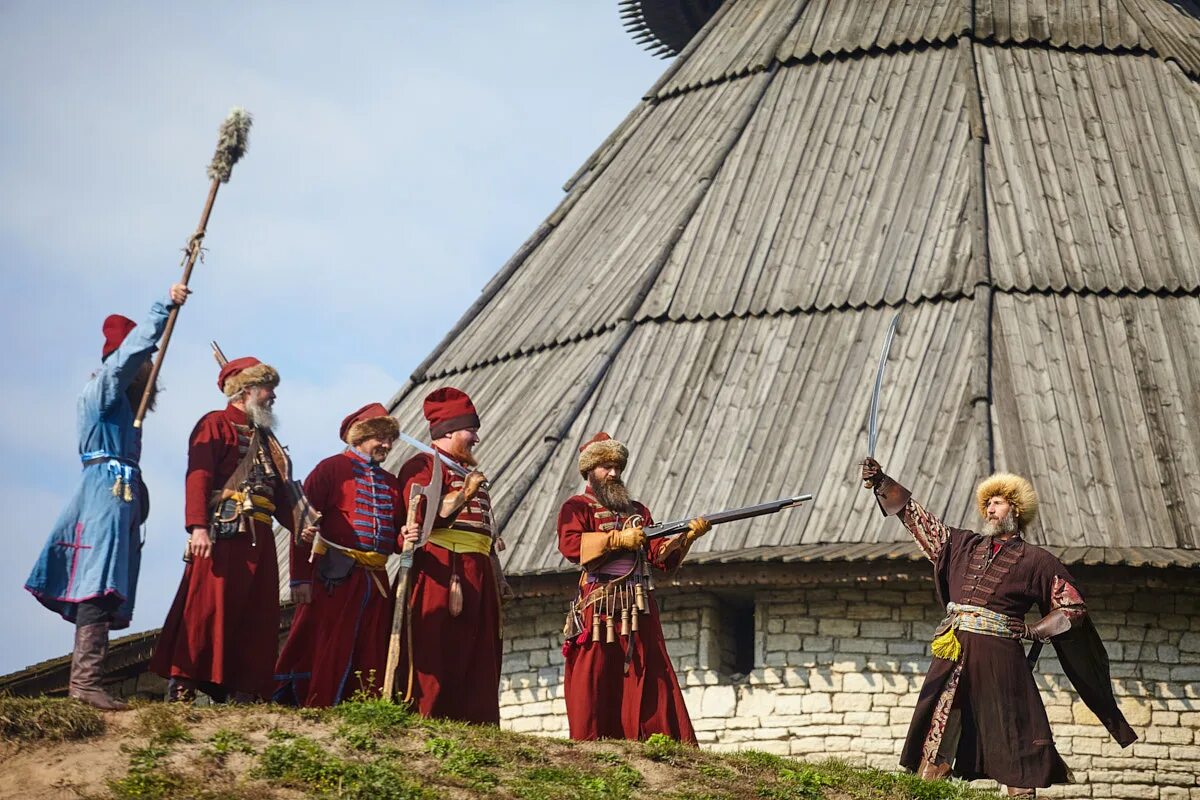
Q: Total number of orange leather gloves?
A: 2